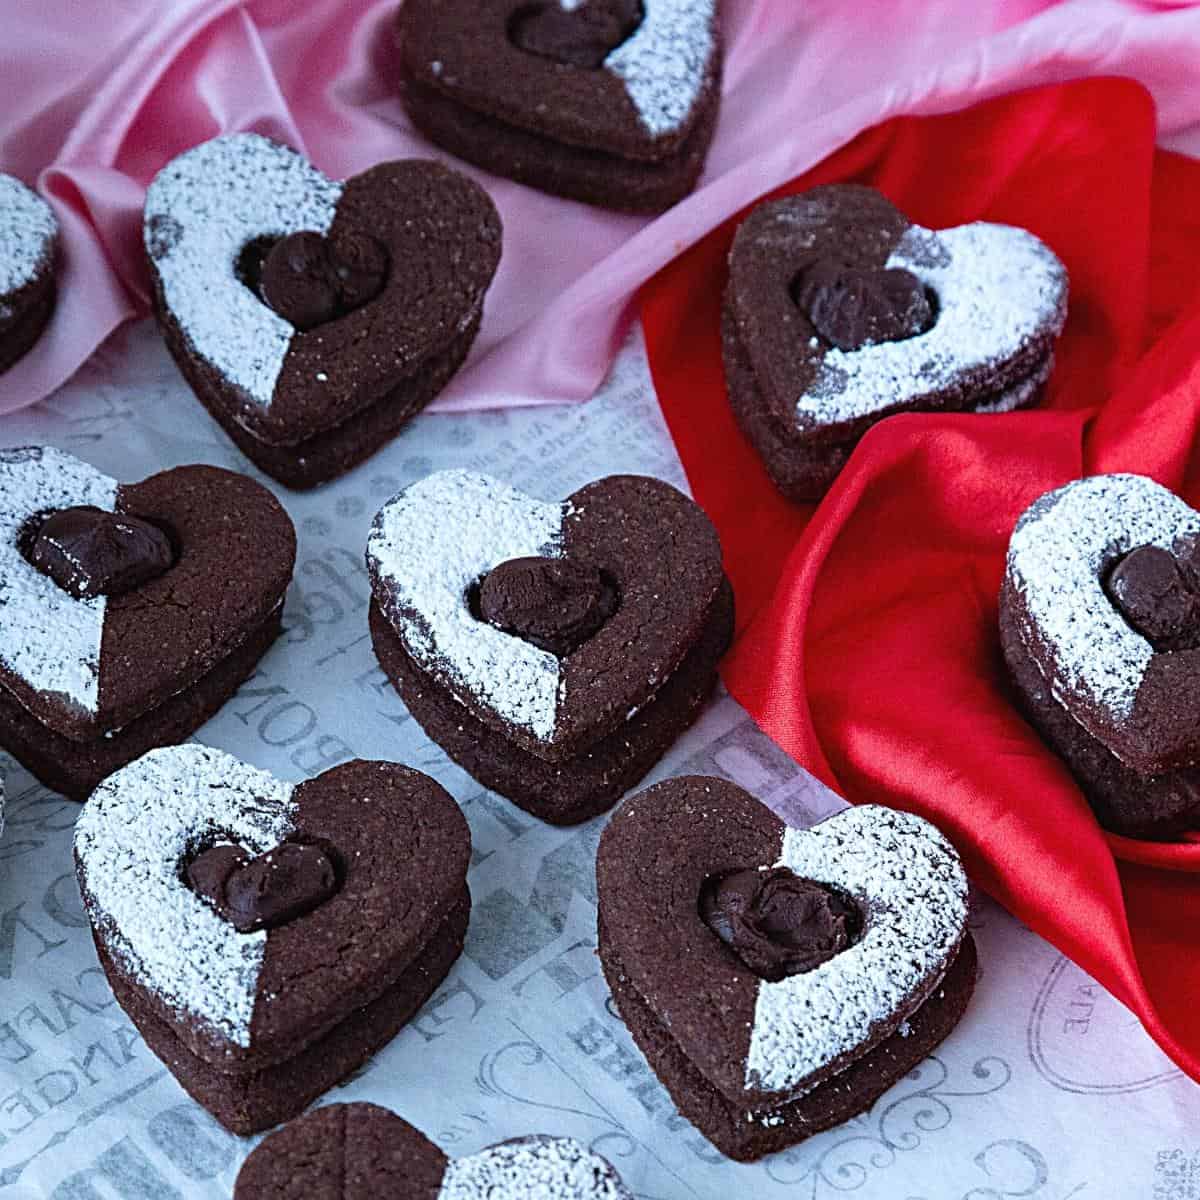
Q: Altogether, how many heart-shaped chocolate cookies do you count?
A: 10